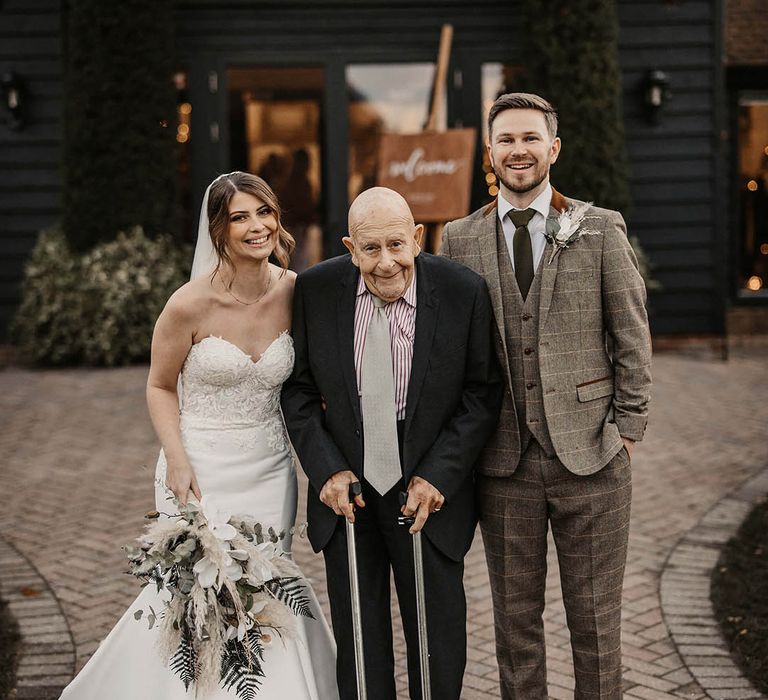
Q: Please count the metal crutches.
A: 2